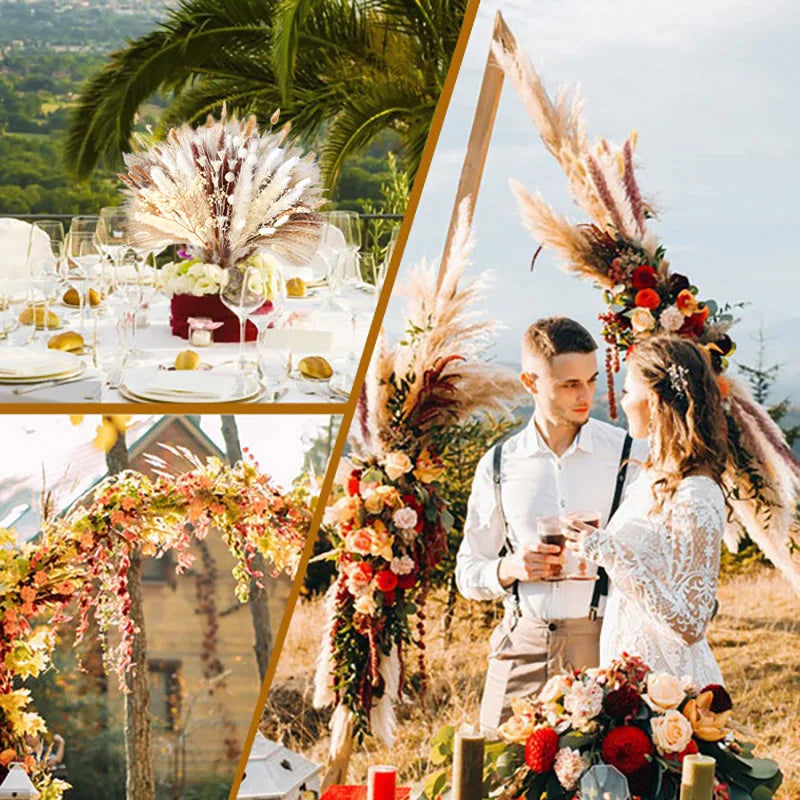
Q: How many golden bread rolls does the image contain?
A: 6